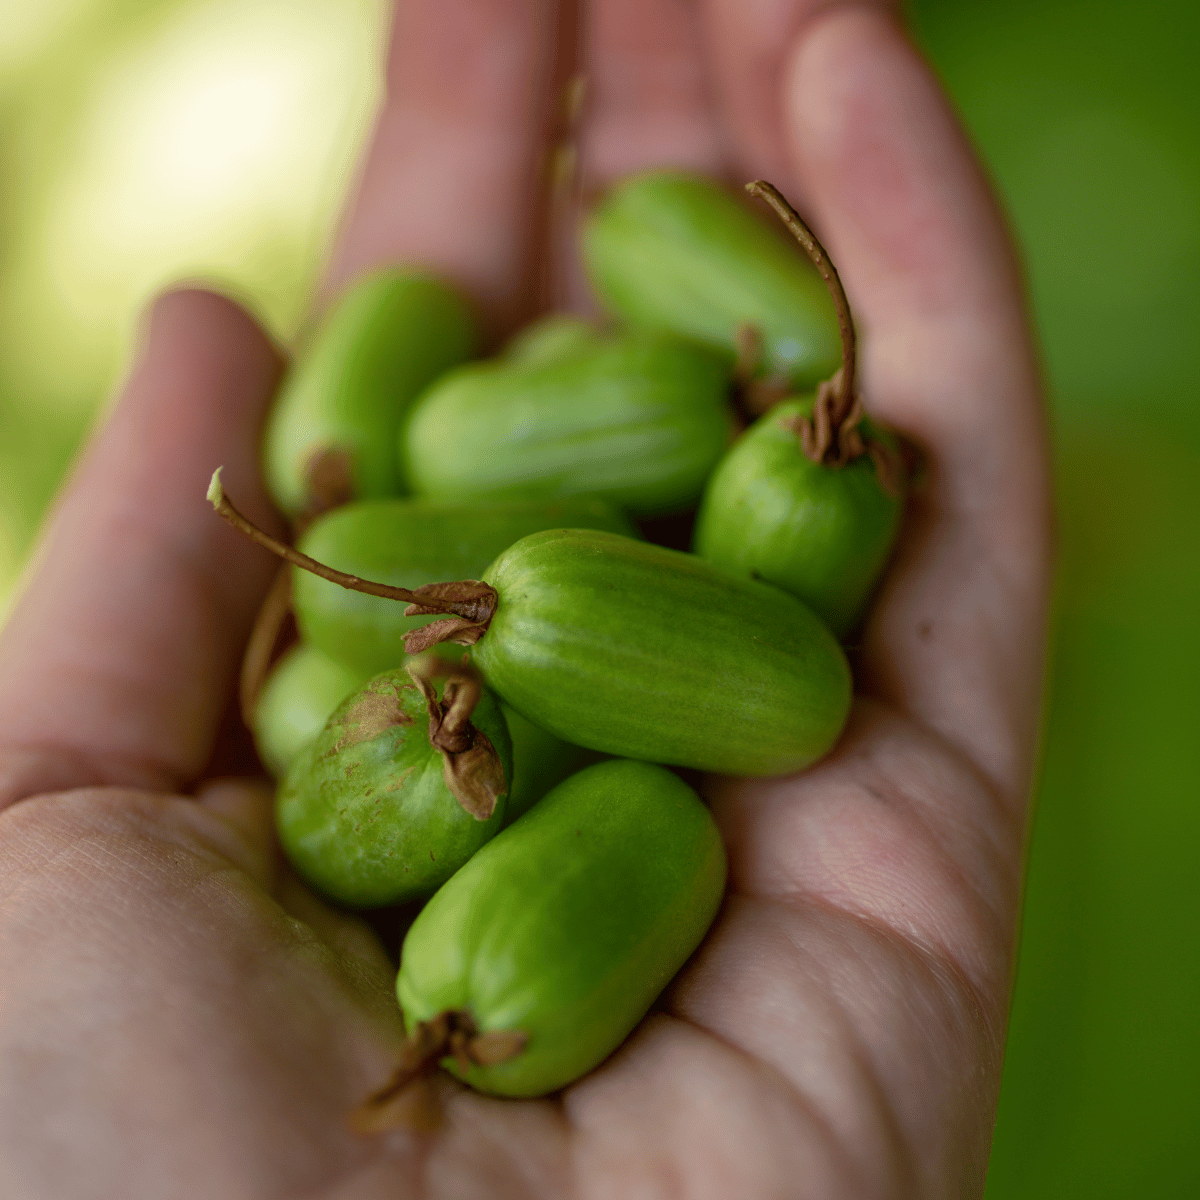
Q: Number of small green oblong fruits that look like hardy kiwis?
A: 10